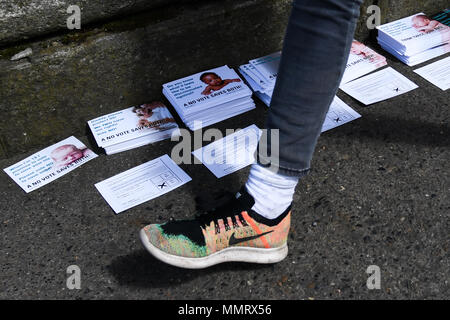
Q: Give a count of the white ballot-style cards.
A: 5